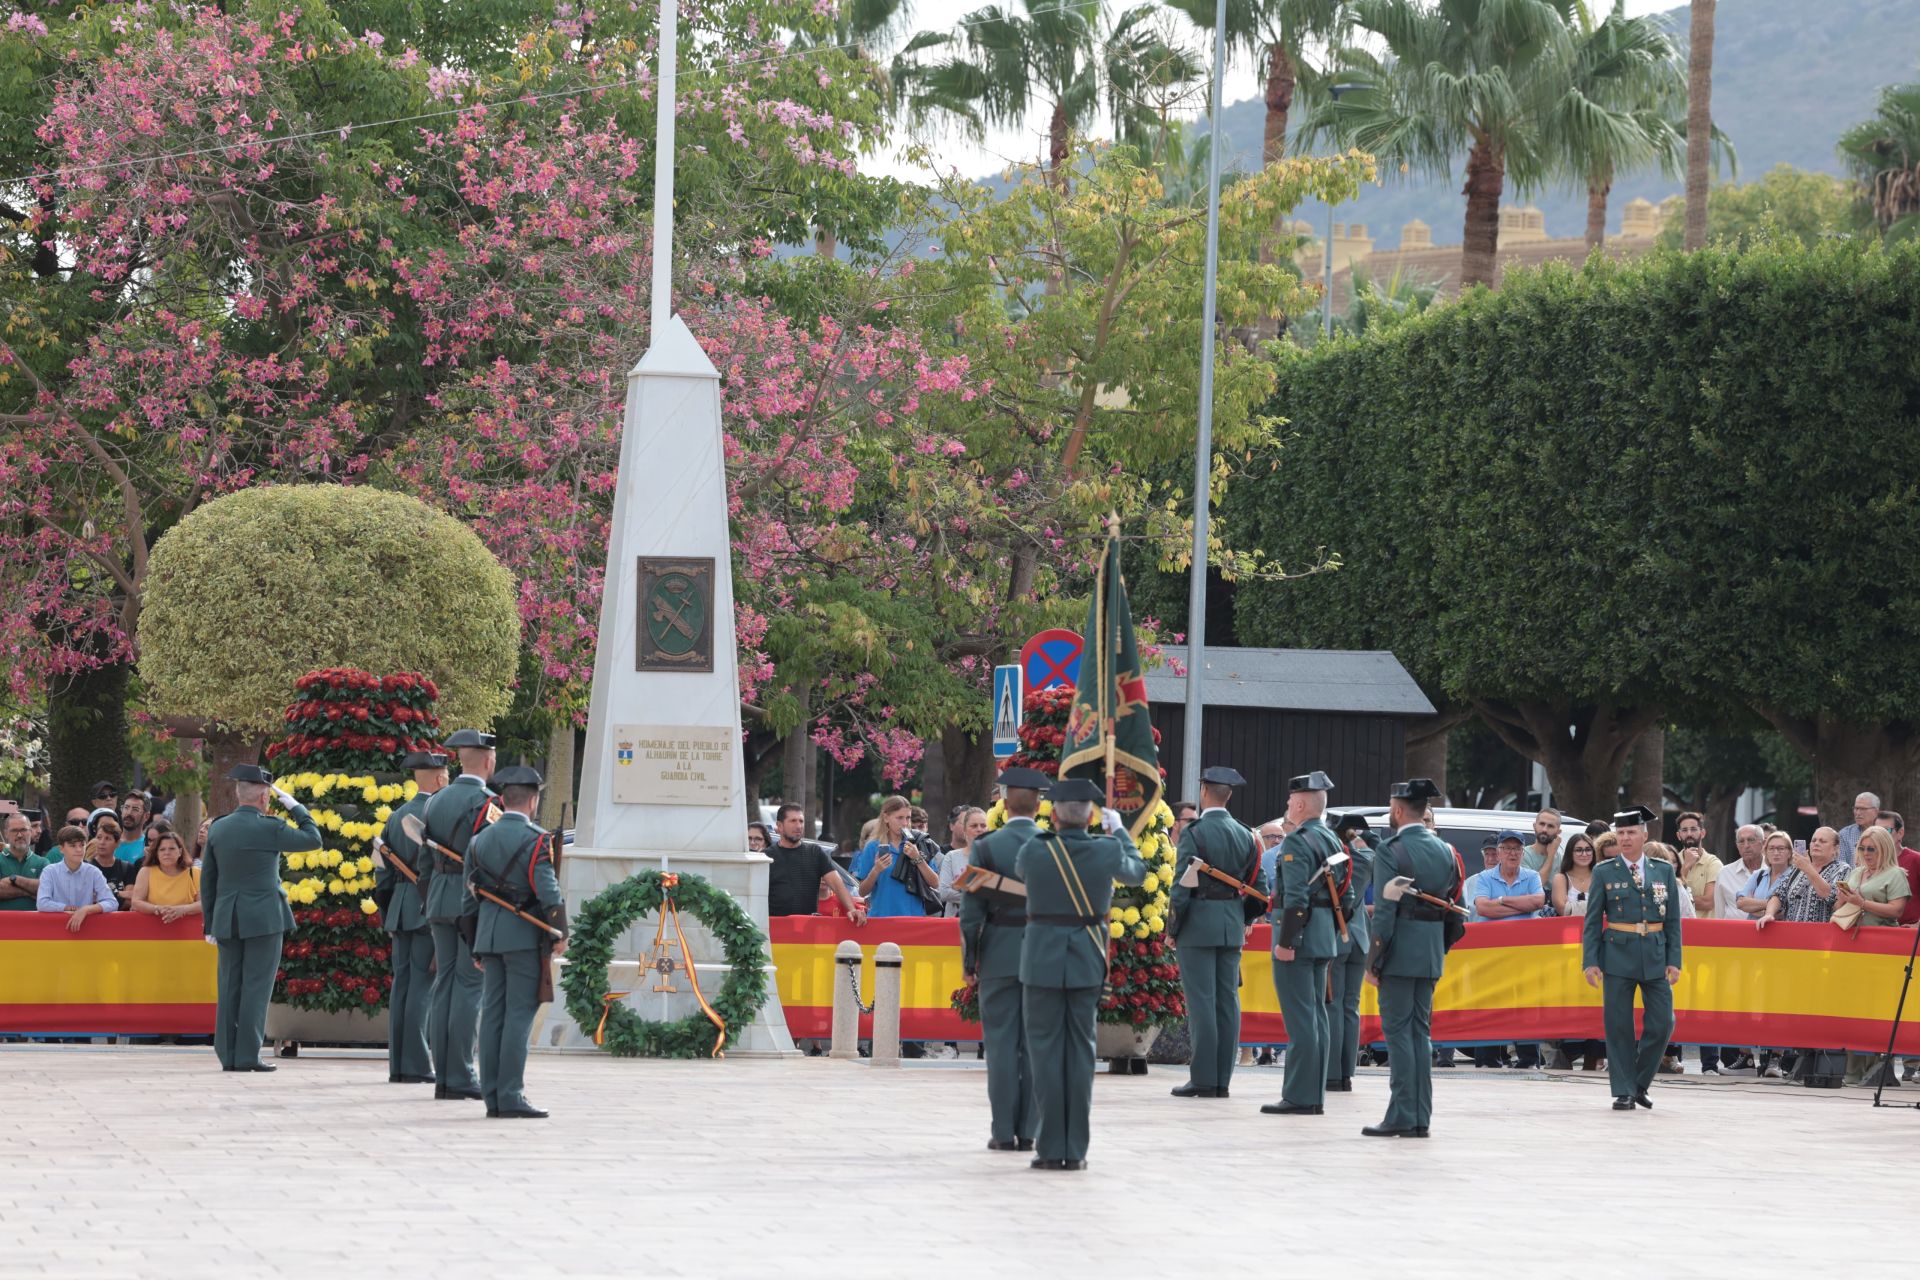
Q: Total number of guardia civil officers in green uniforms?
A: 11